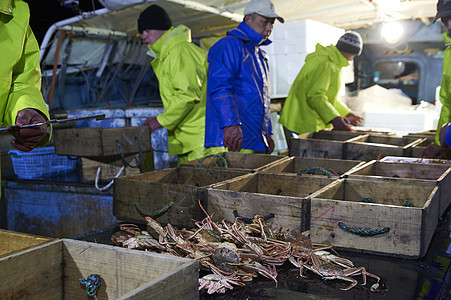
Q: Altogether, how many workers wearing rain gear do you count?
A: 5